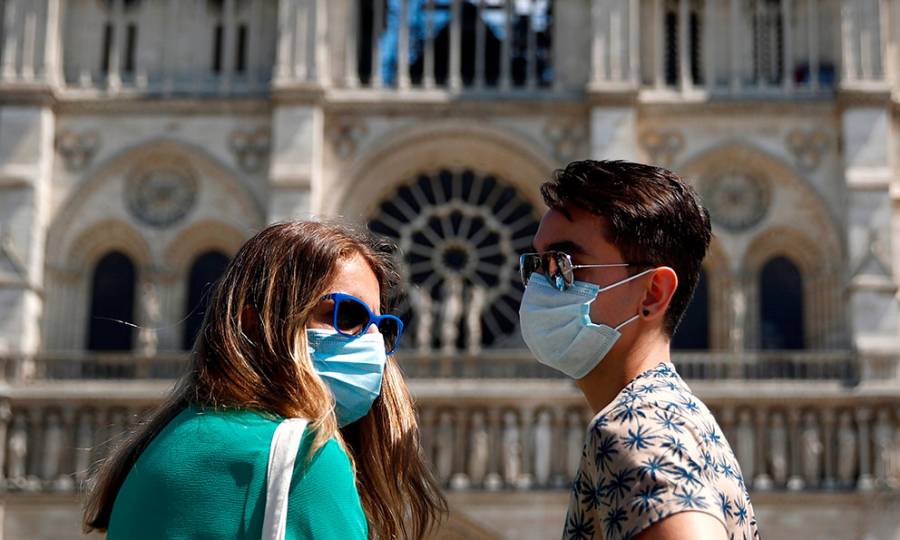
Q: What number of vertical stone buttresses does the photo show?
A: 4